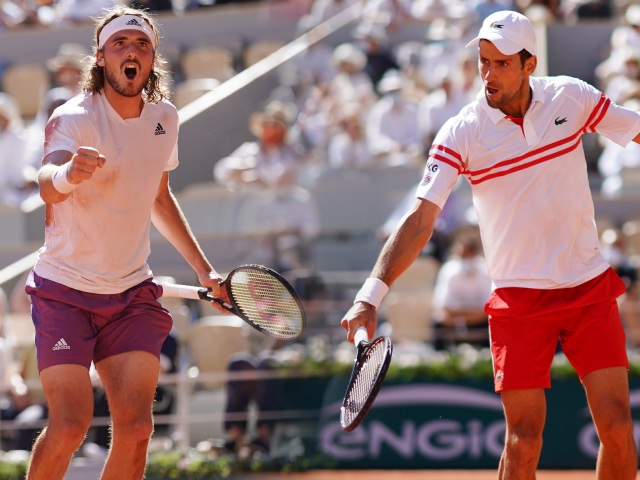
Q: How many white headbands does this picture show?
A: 1